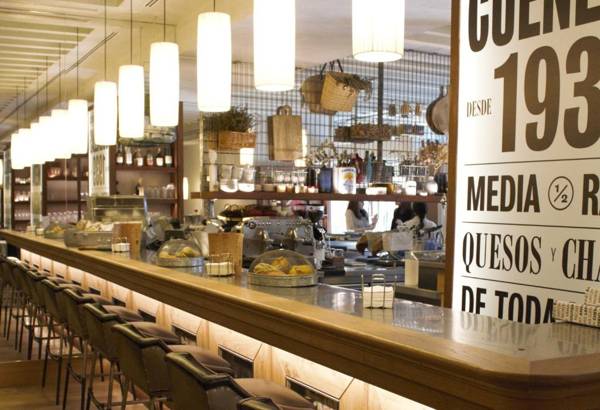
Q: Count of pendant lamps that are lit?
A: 12